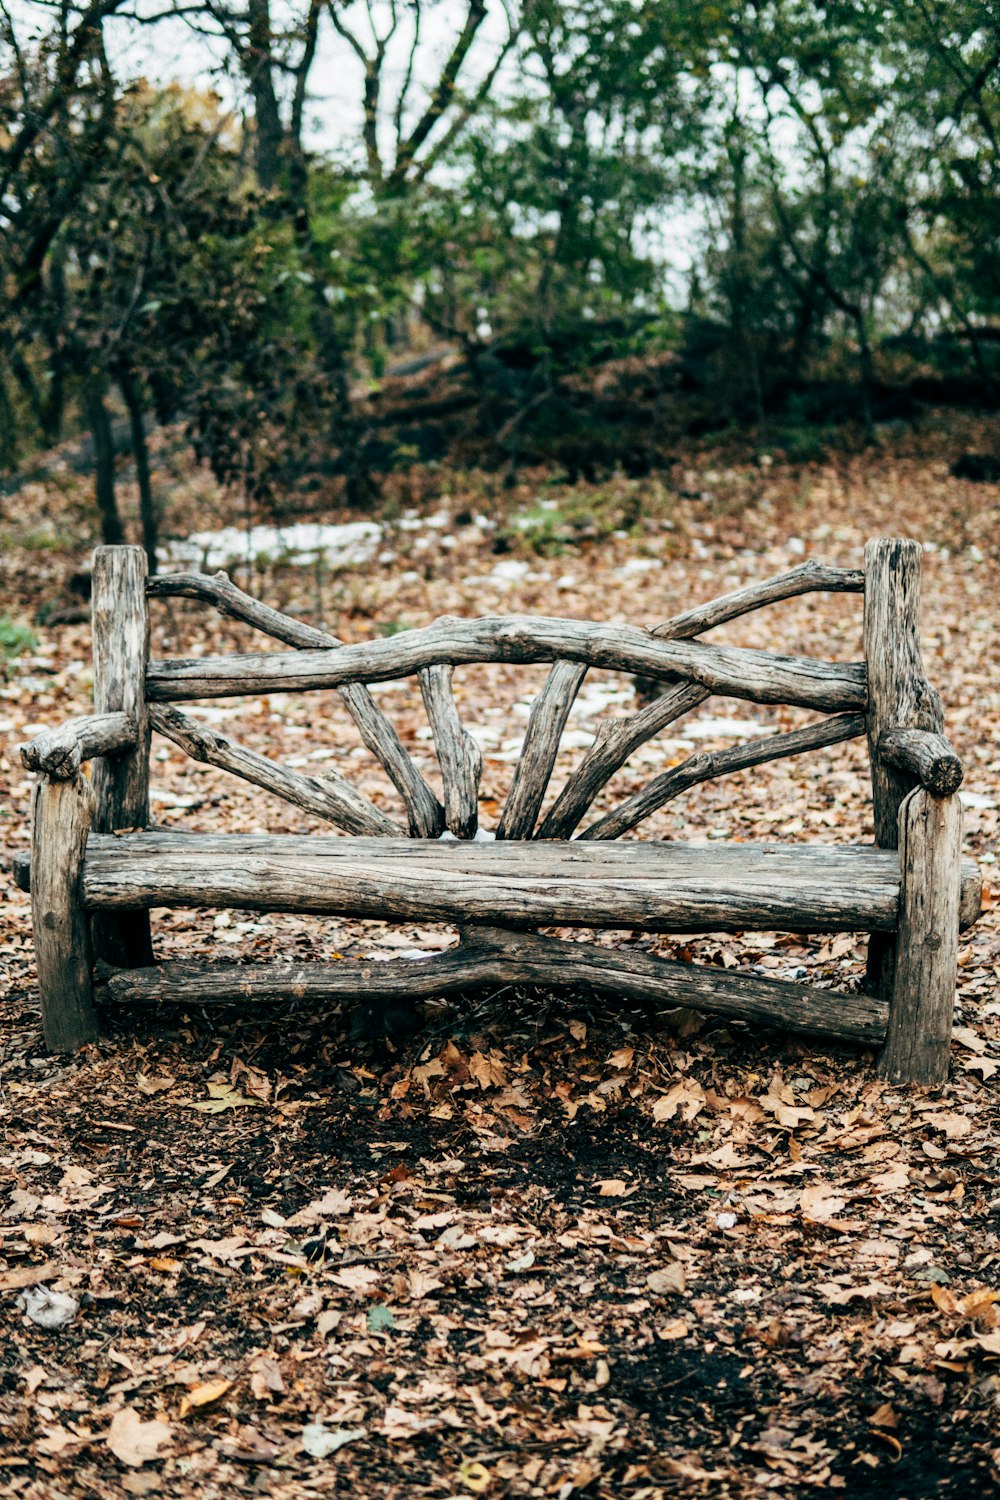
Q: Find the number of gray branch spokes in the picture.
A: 6